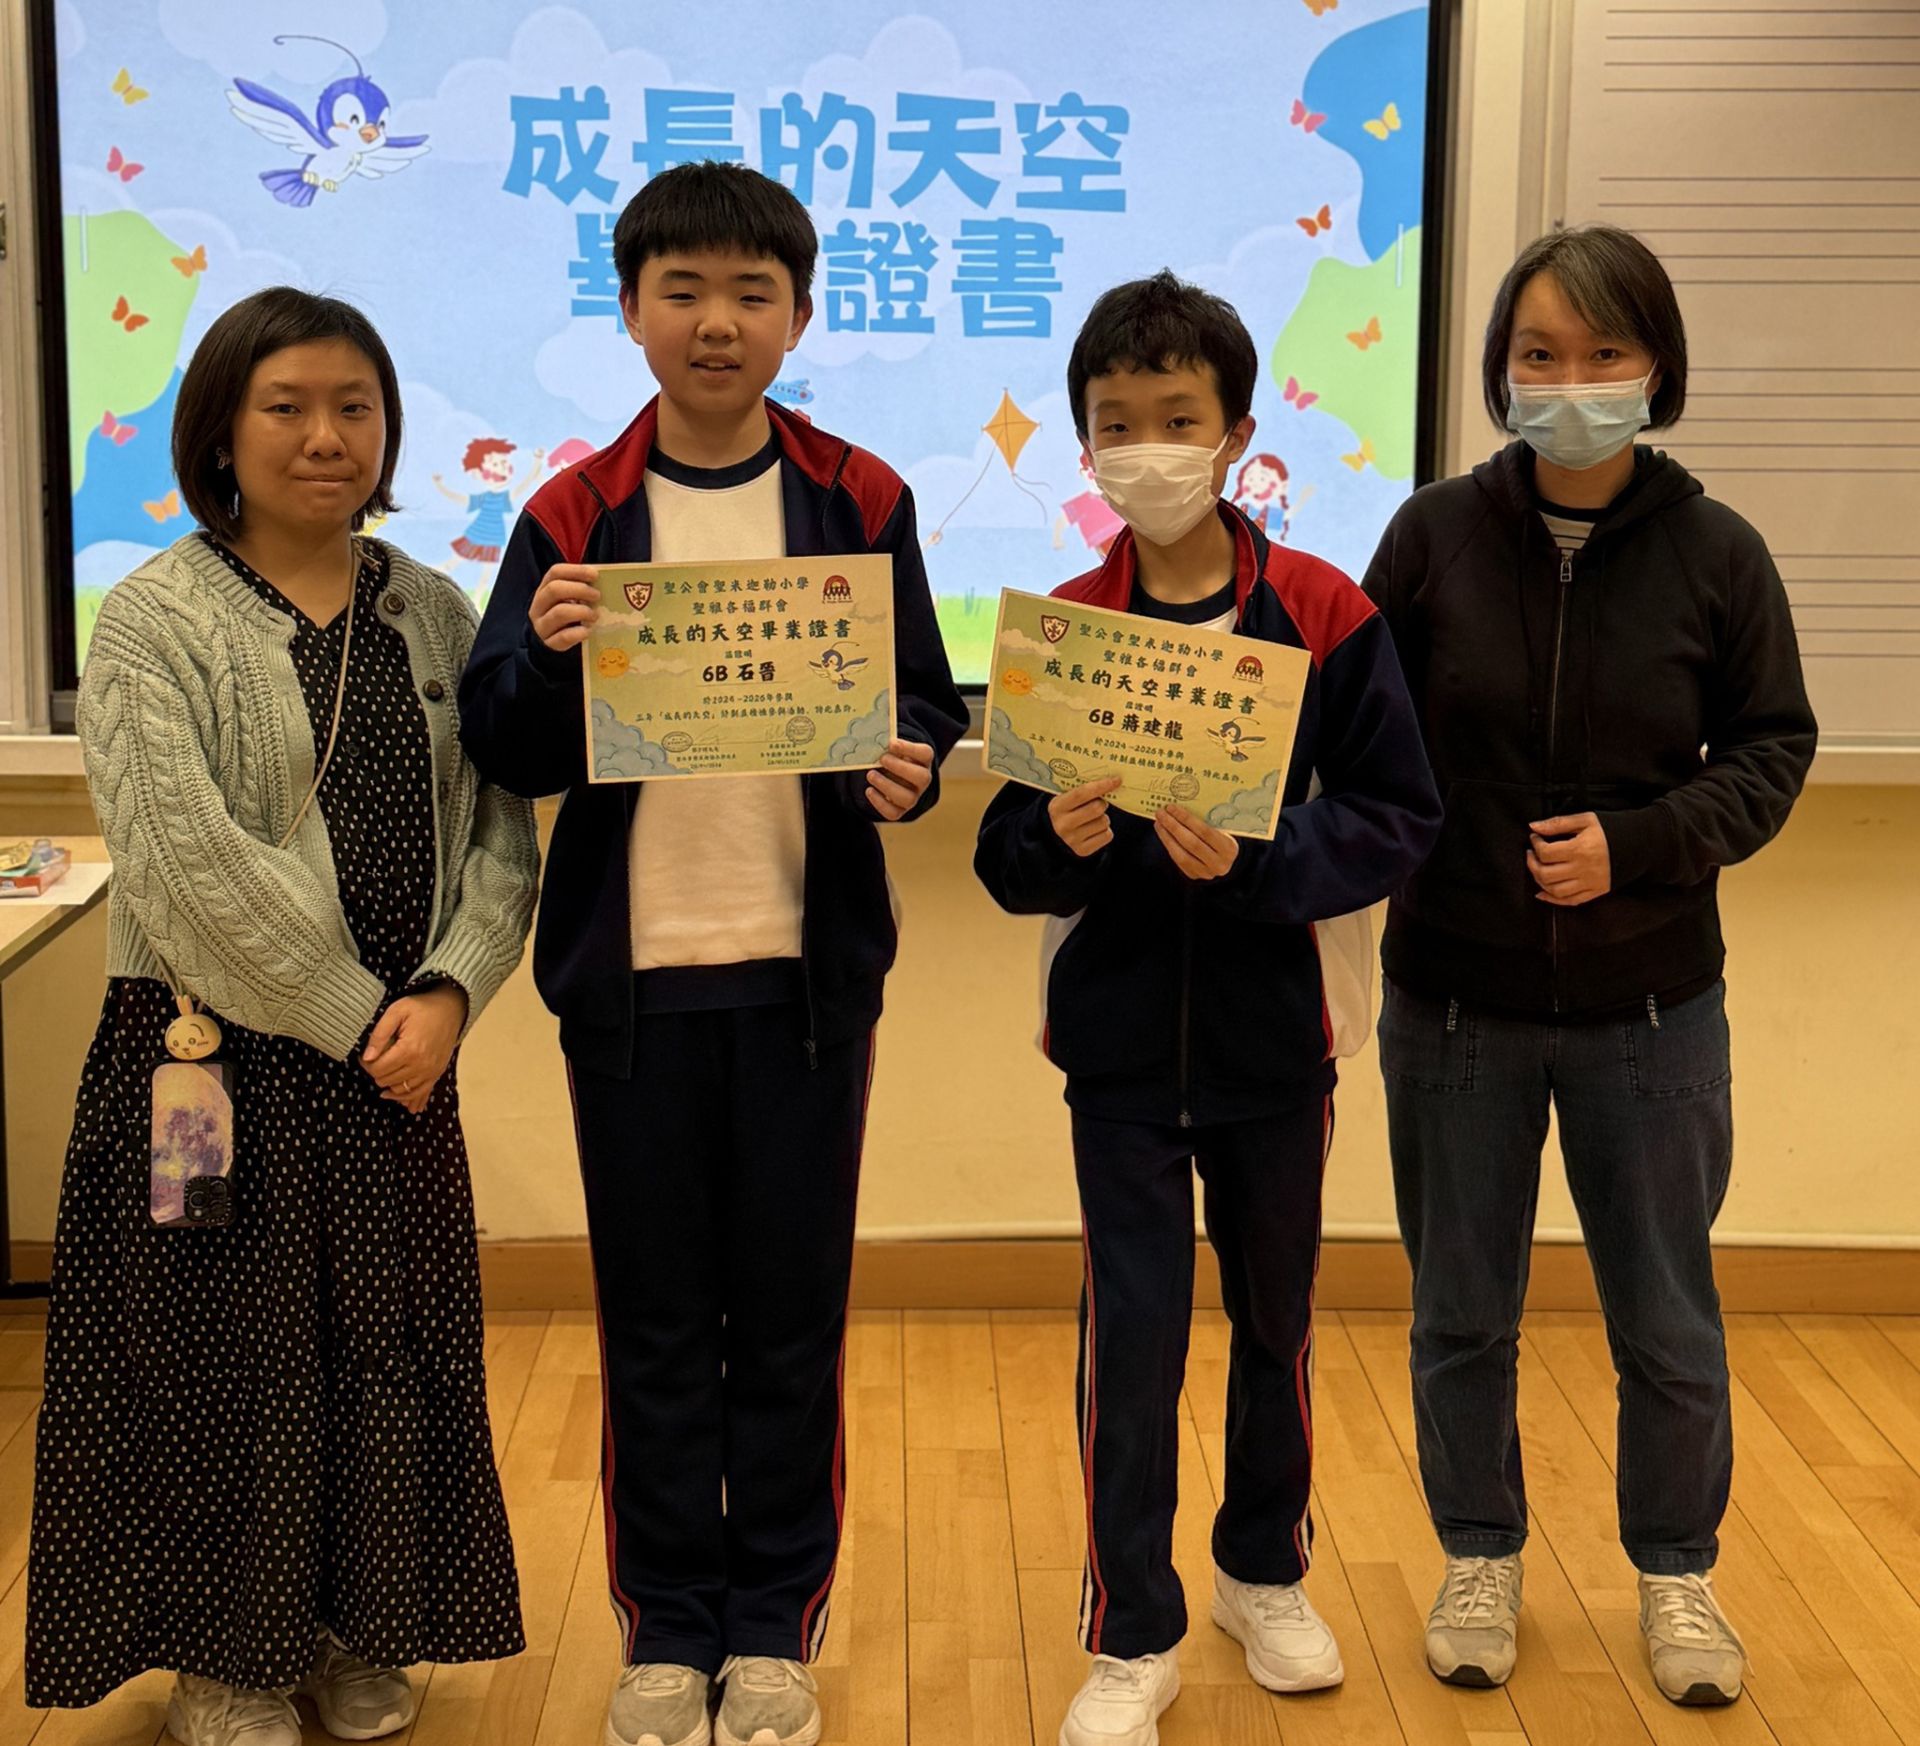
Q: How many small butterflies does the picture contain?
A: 13